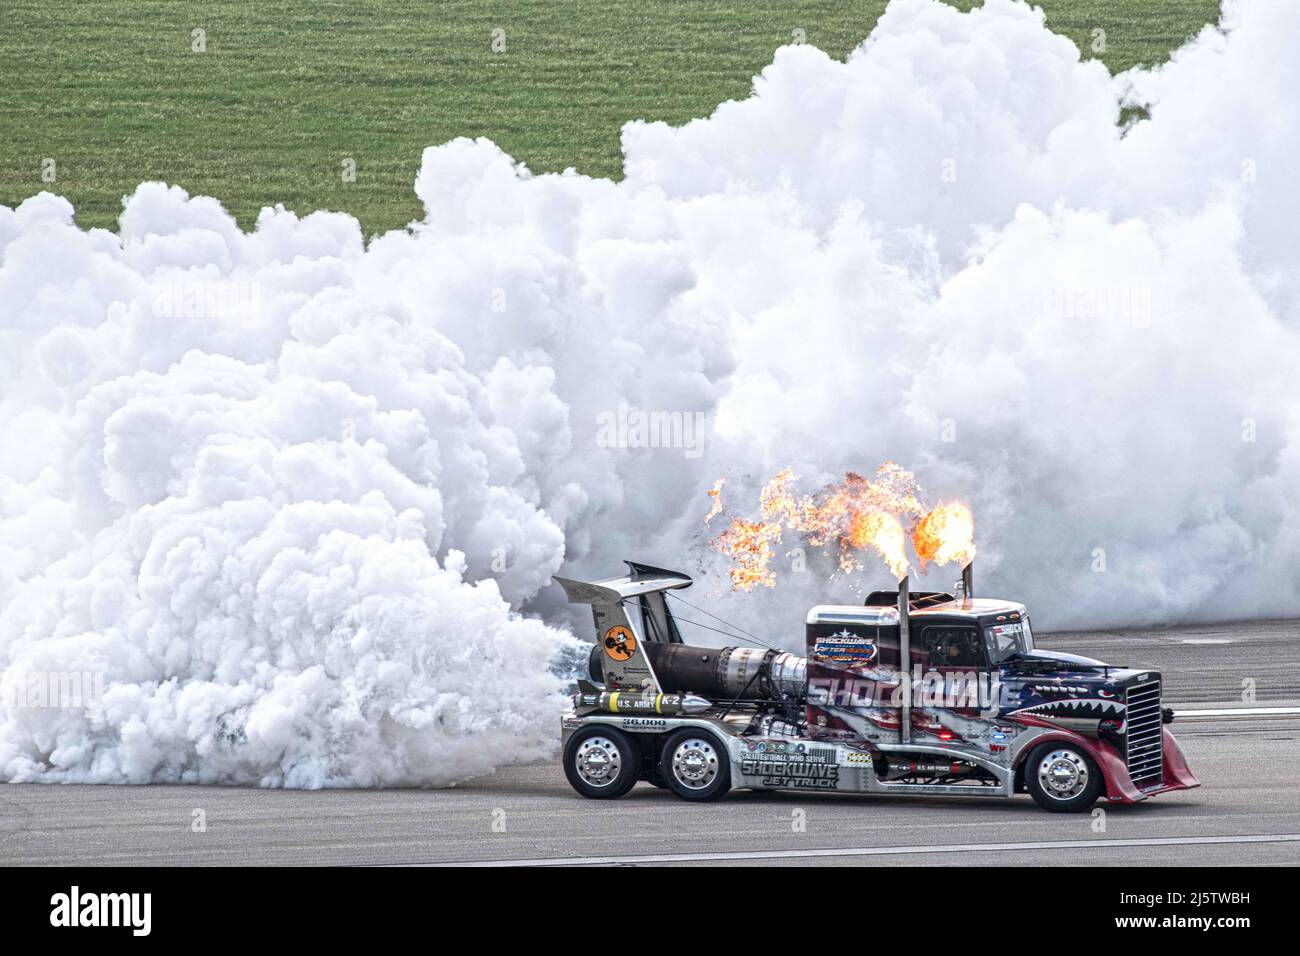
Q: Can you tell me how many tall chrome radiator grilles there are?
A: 1